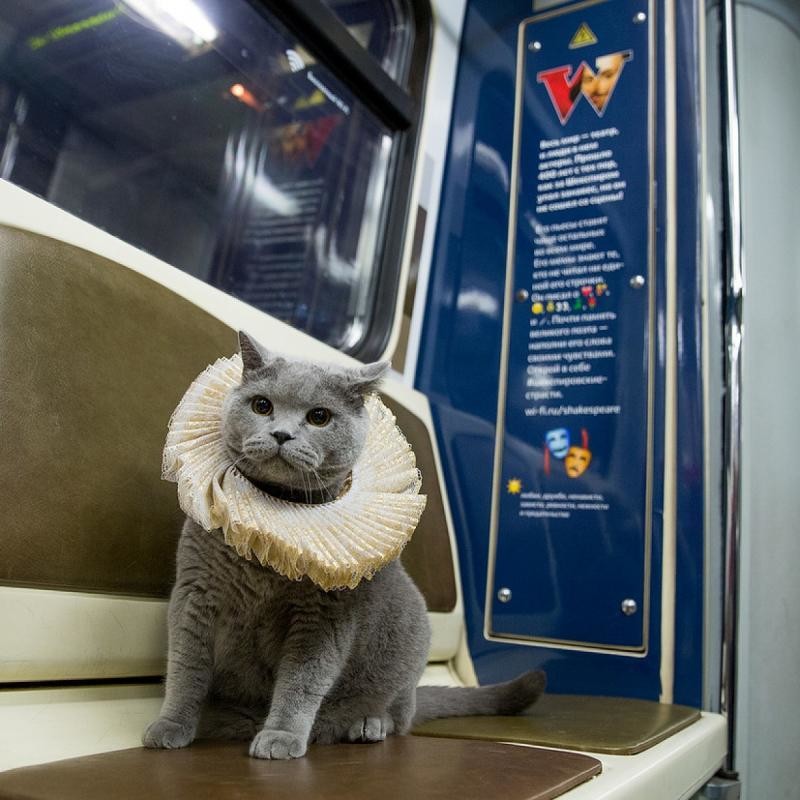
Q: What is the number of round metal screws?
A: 6